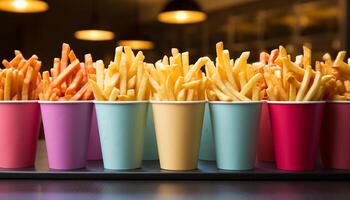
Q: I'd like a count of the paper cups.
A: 11